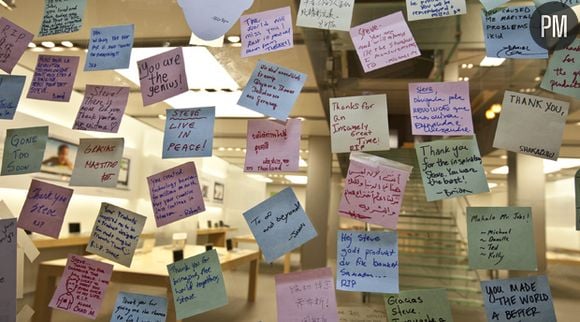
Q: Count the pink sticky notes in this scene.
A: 13